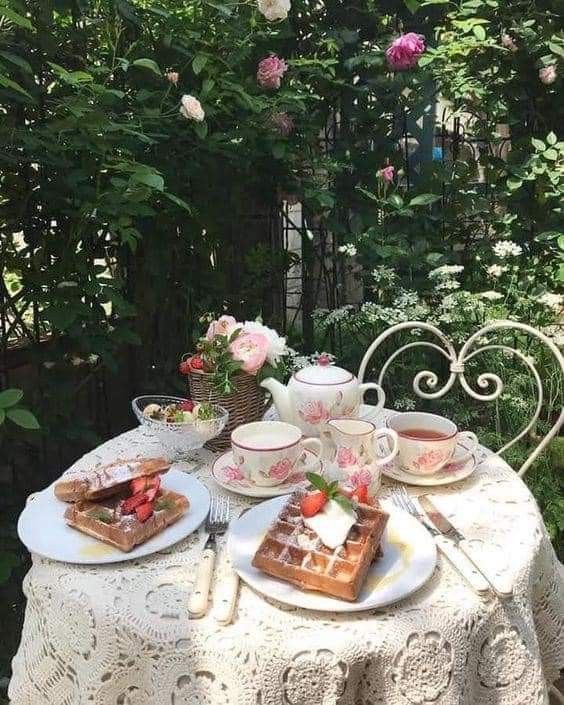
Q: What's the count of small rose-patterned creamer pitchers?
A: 1